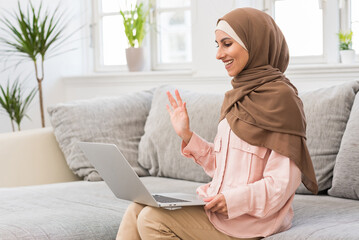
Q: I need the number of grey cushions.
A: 4